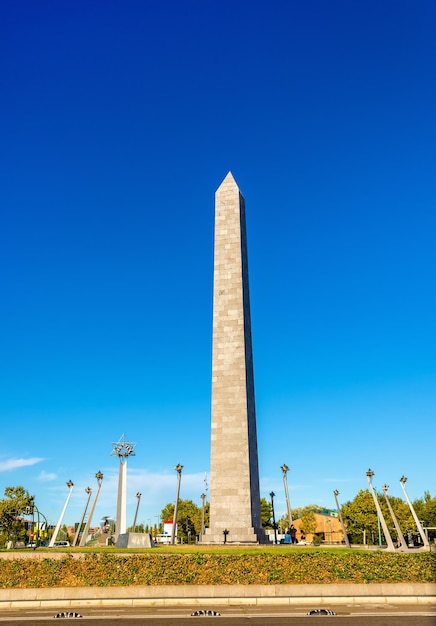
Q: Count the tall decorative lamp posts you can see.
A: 12